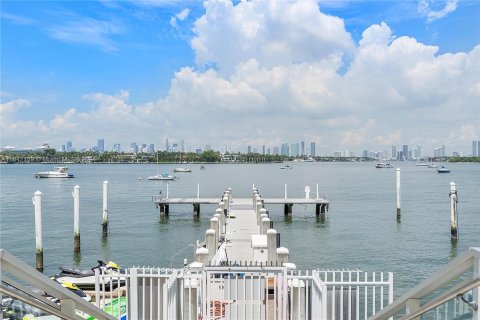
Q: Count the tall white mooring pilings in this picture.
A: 5